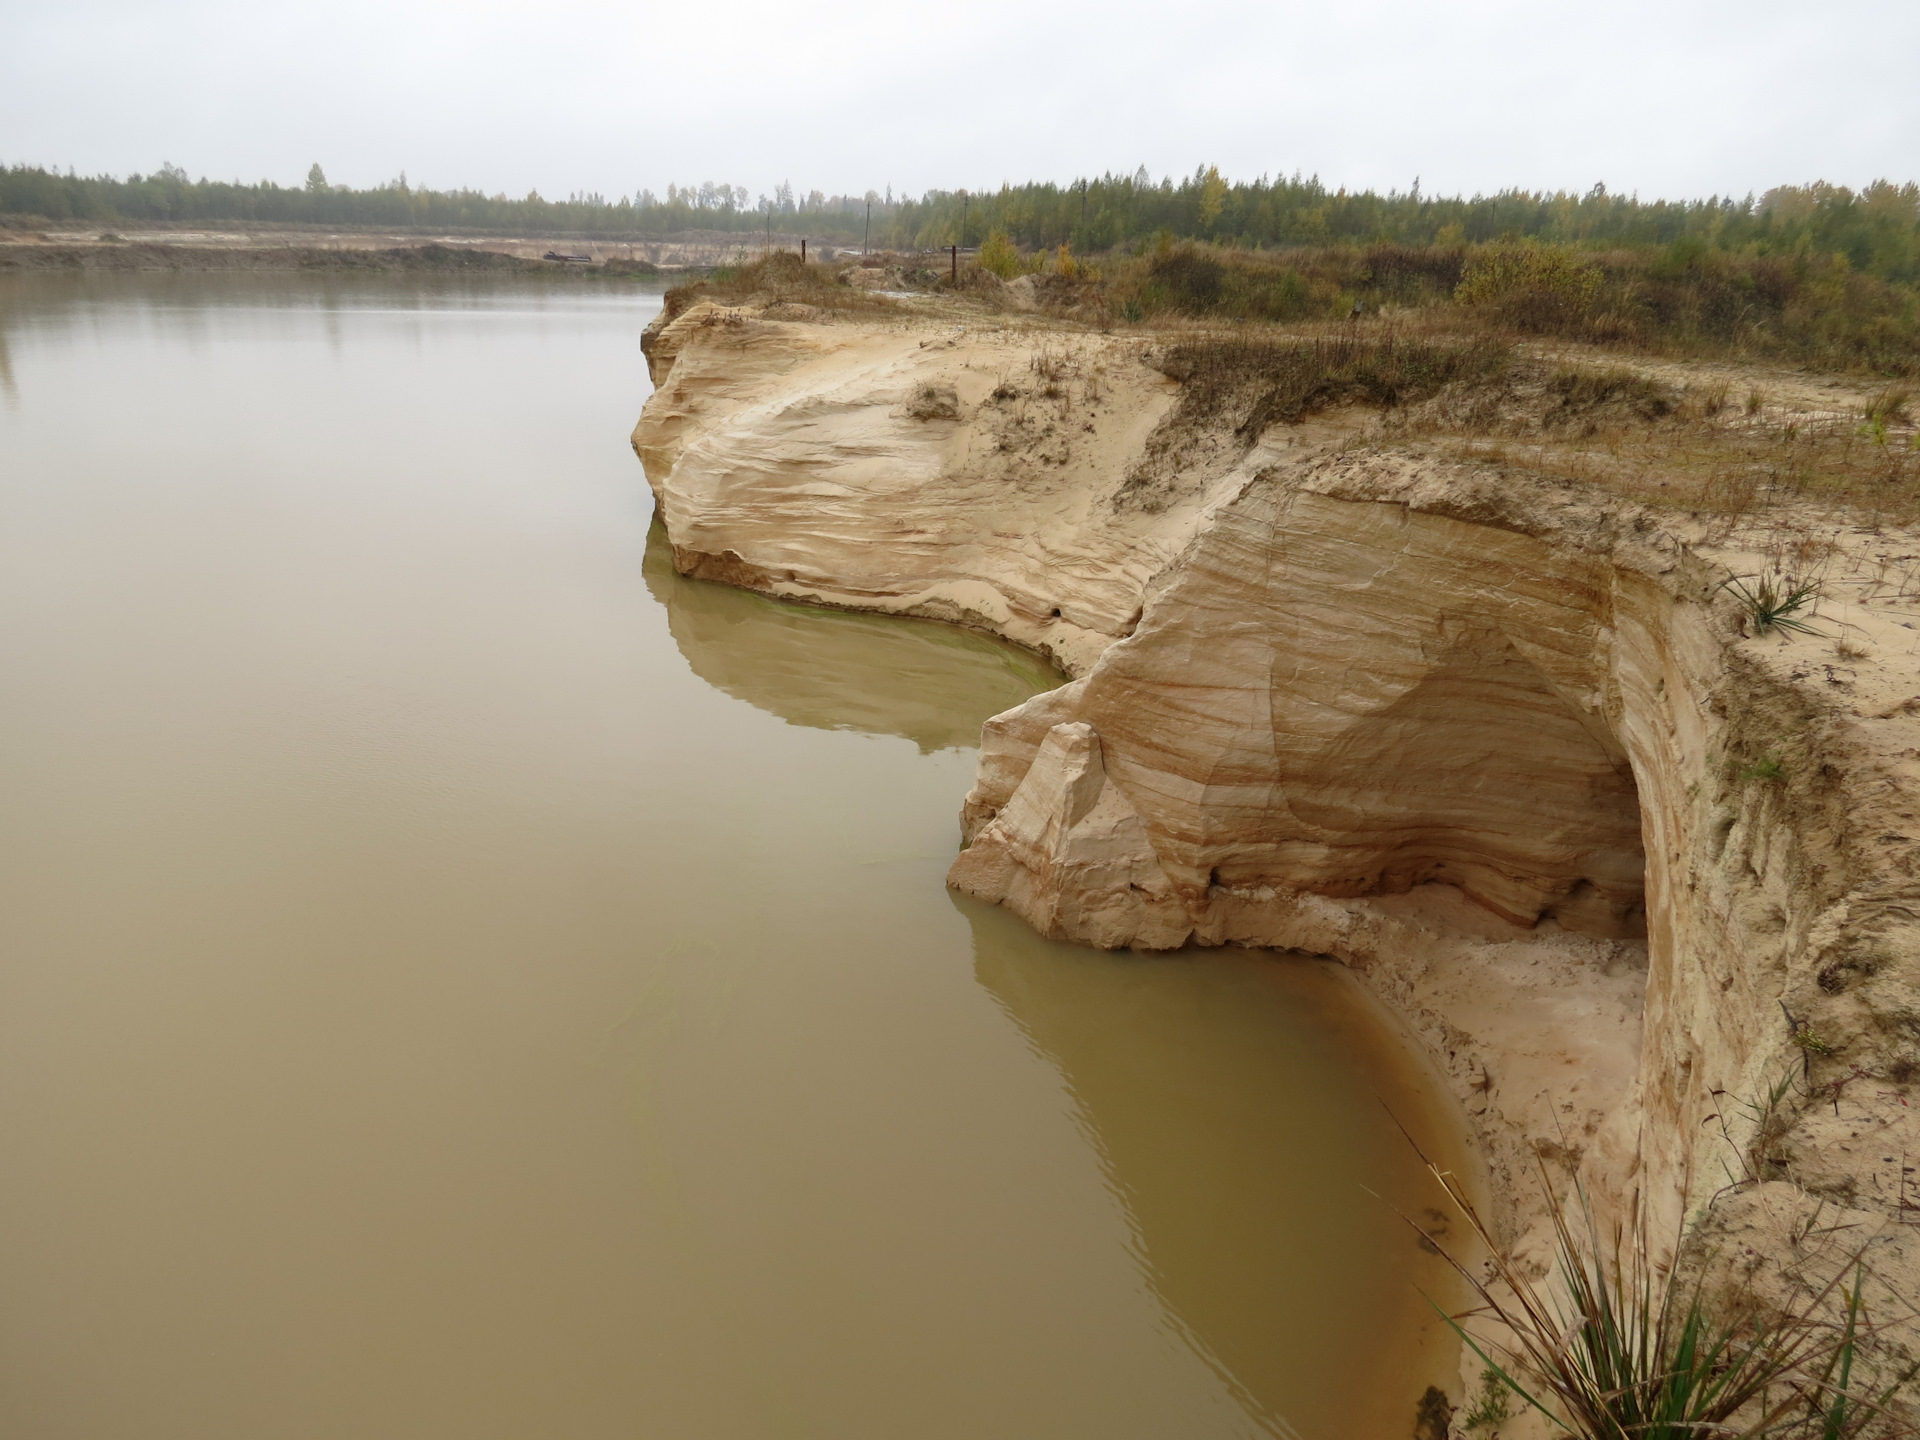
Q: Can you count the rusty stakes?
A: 2